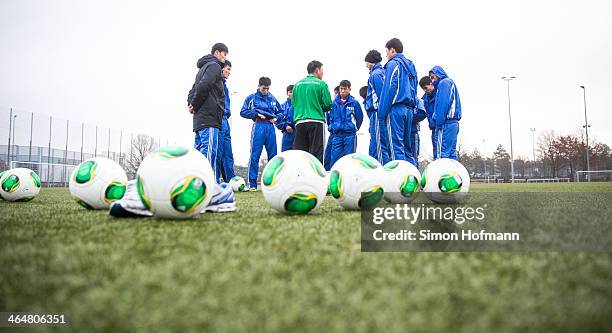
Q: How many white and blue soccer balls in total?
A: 0